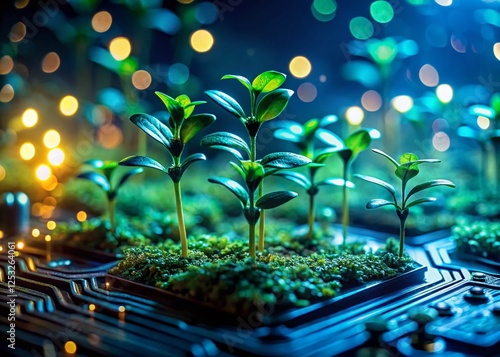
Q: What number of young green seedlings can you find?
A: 7